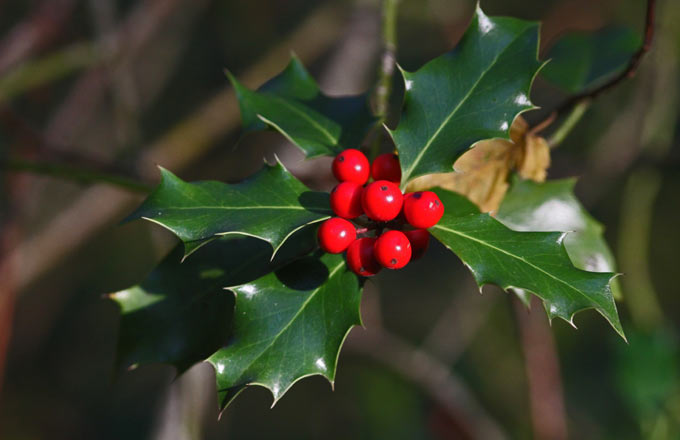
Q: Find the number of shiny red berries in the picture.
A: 9